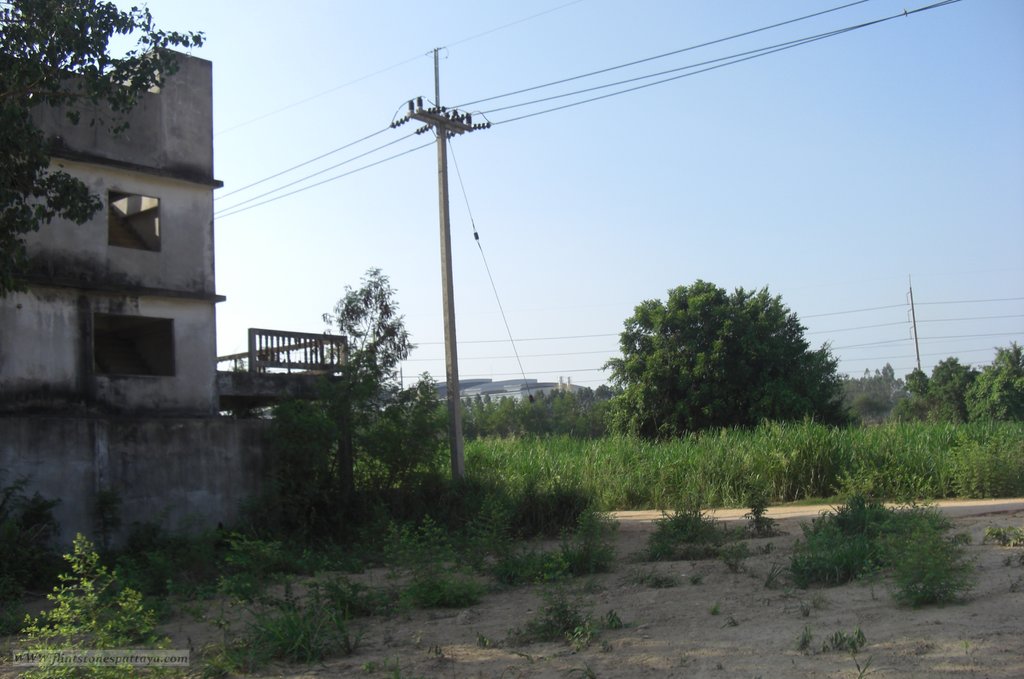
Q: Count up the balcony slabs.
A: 1